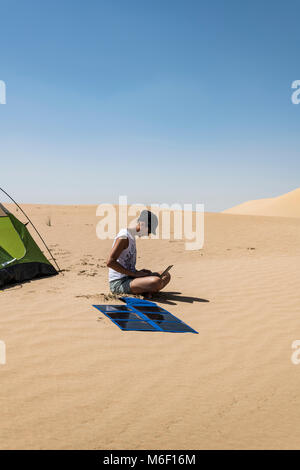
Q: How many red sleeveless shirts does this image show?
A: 0